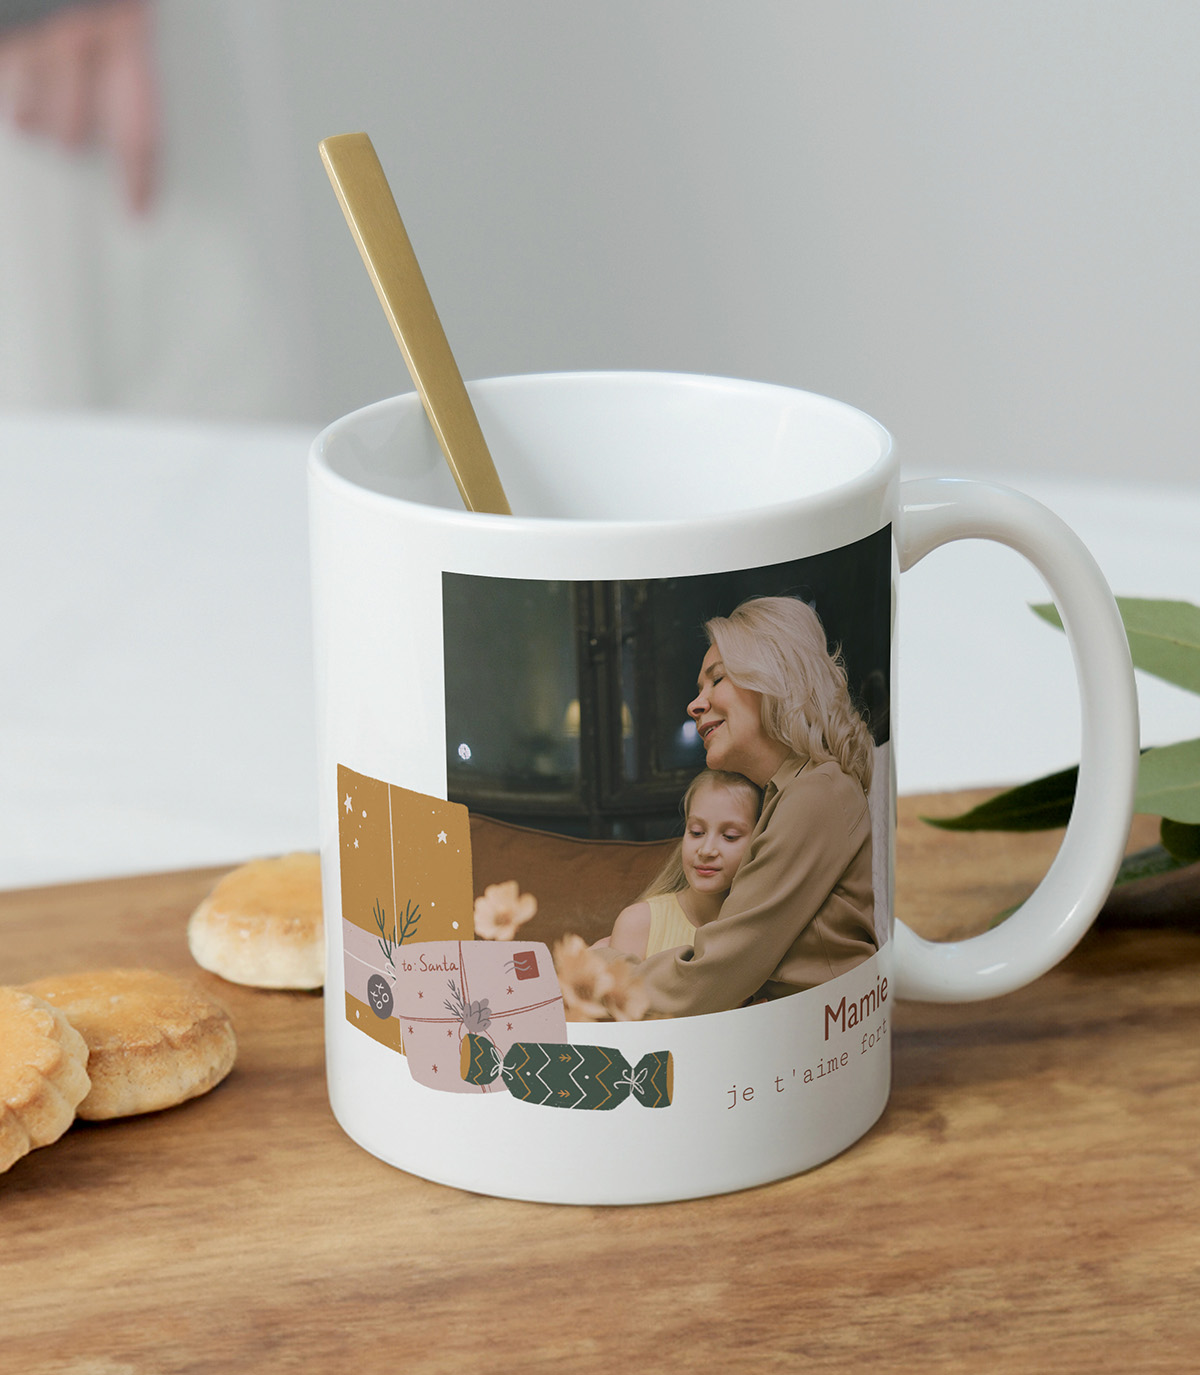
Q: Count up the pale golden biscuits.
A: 3